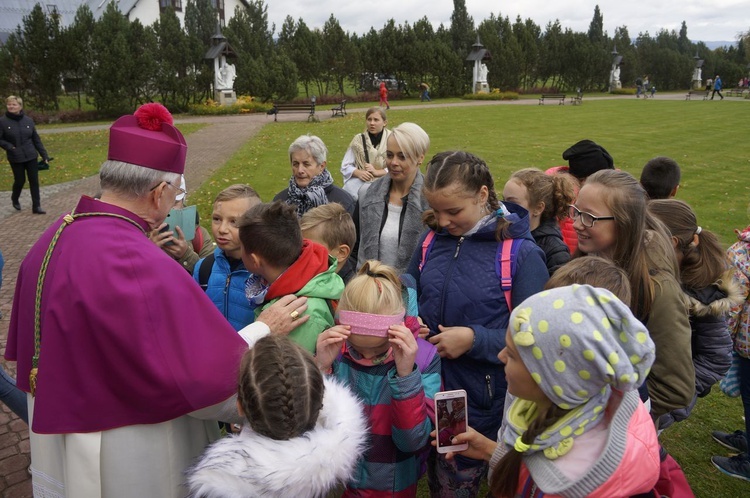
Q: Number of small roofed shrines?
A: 4